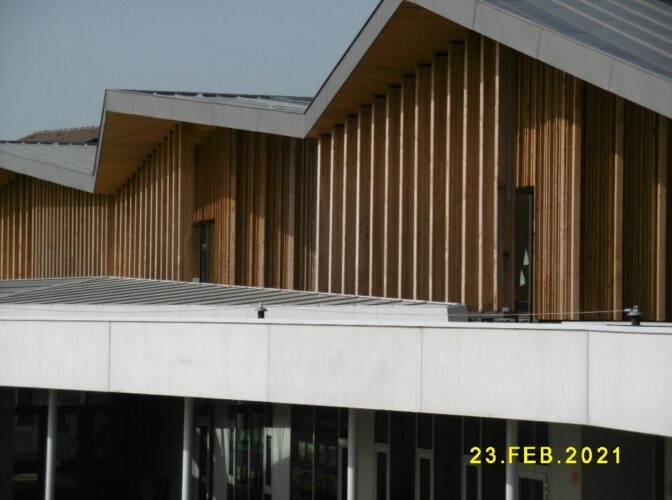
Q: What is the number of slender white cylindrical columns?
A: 4